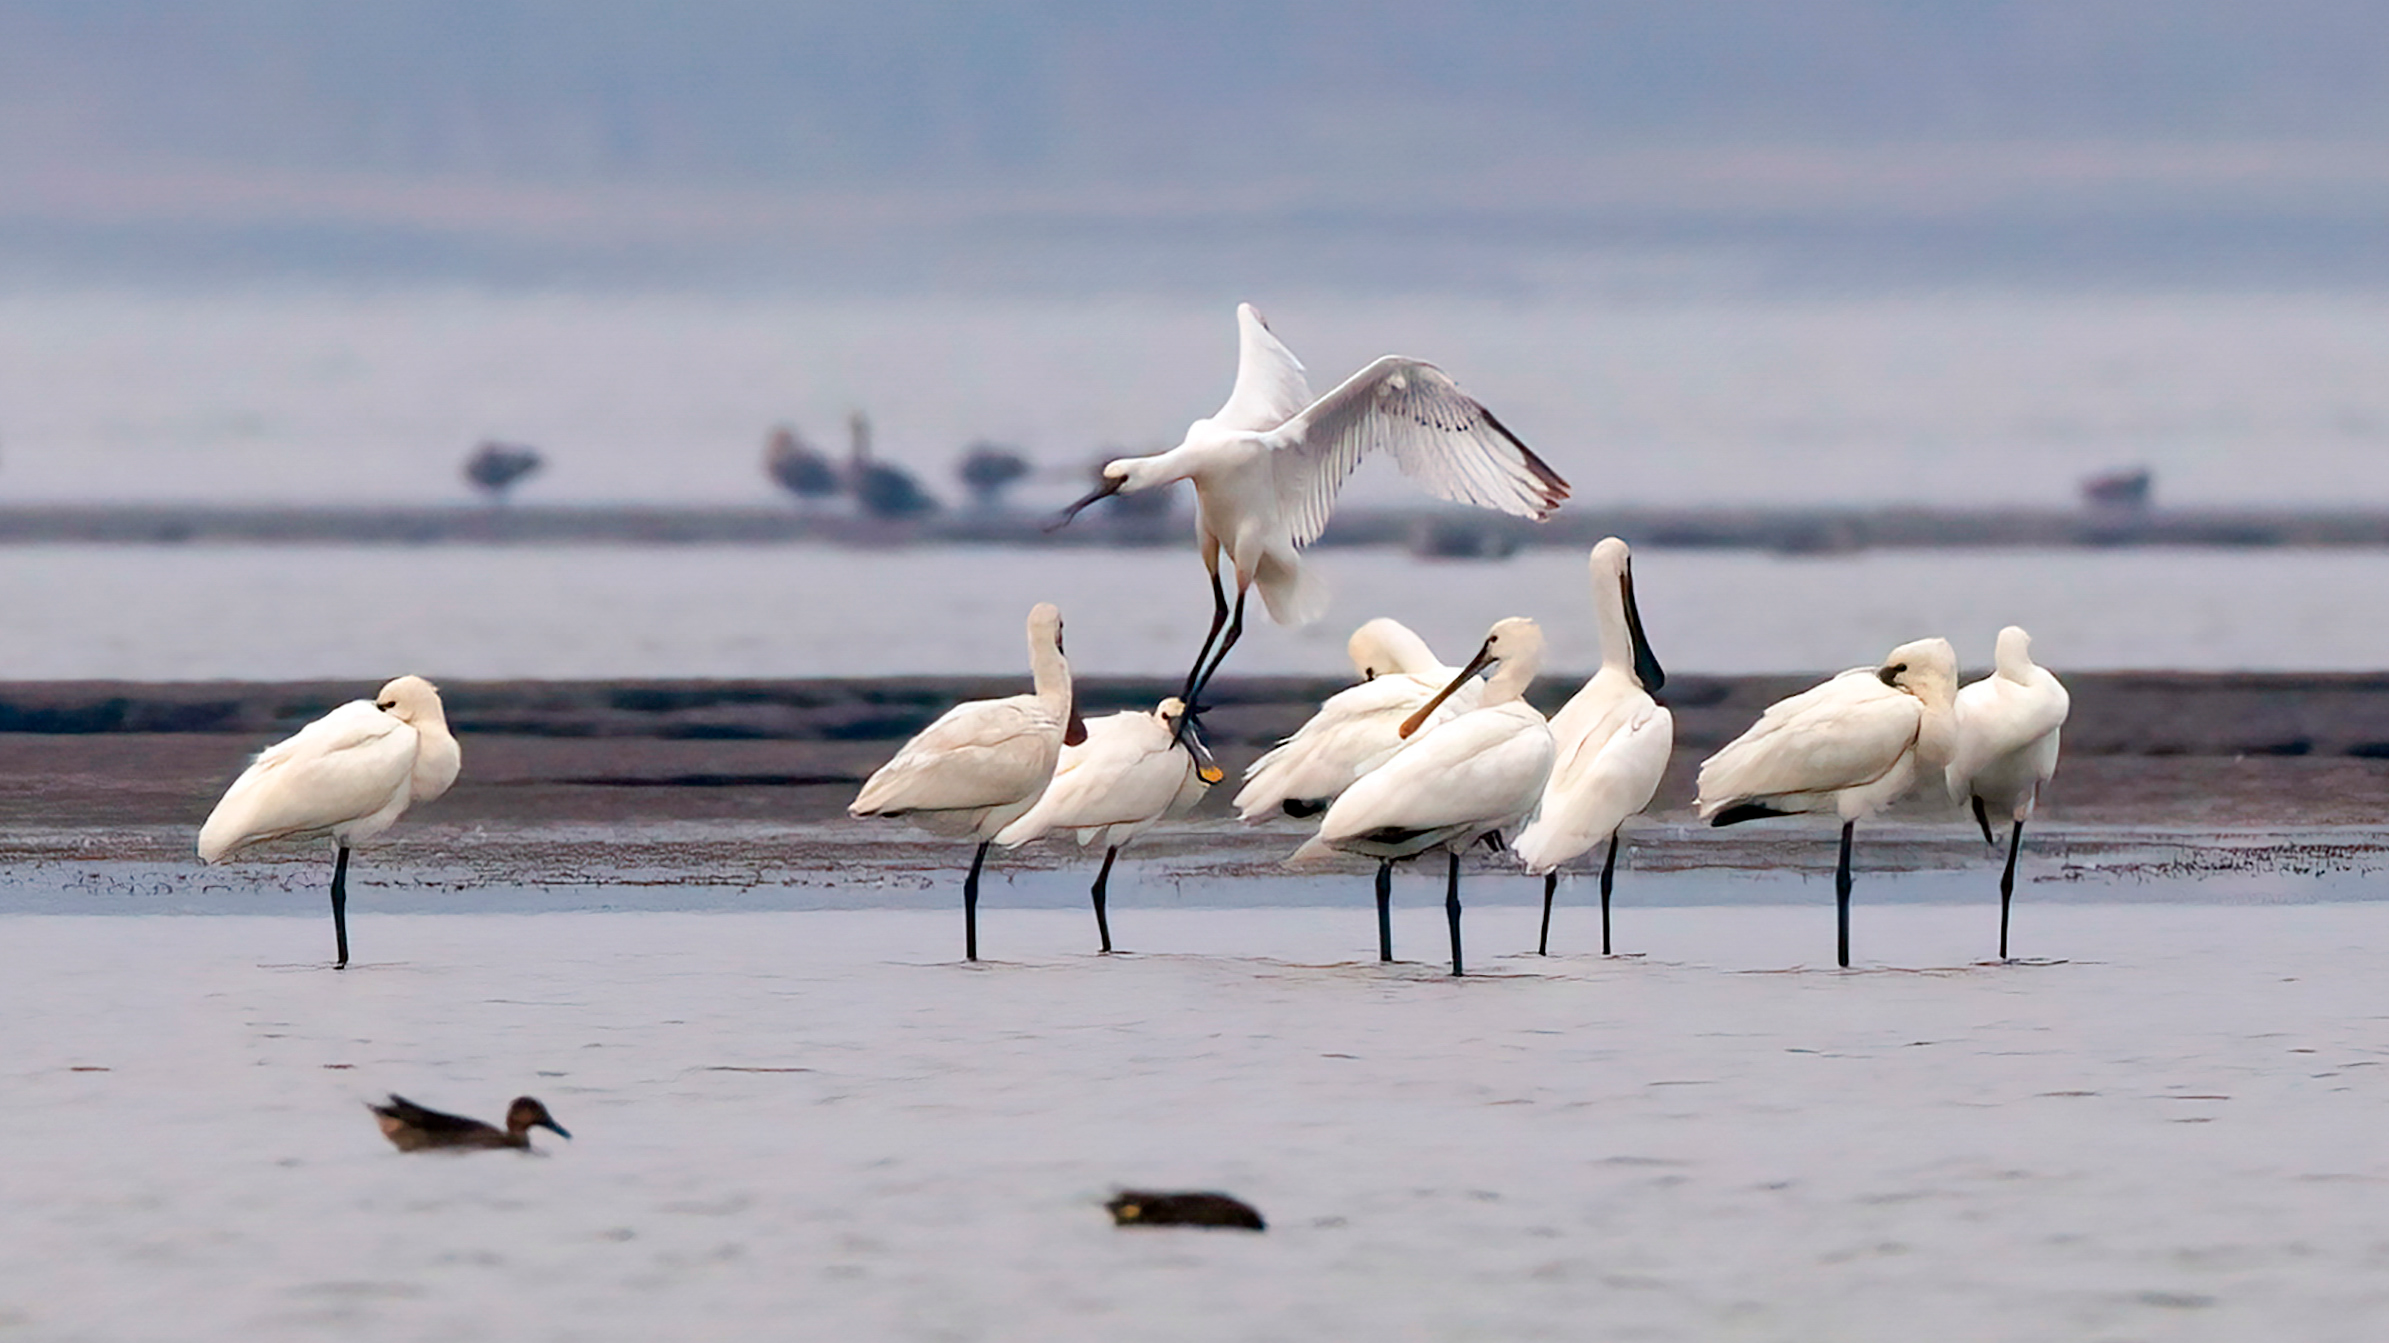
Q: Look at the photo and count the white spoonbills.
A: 9